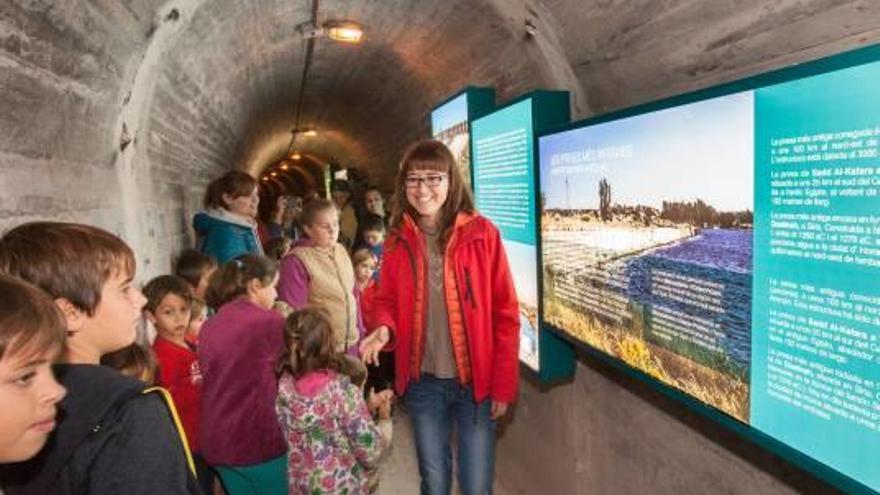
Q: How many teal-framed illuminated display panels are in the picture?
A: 3